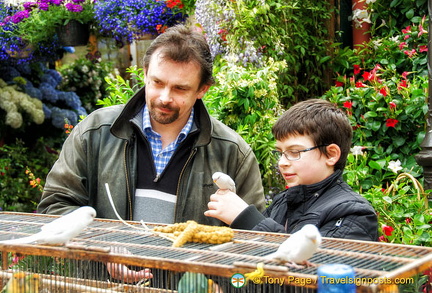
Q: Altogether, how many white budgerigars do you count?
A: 3